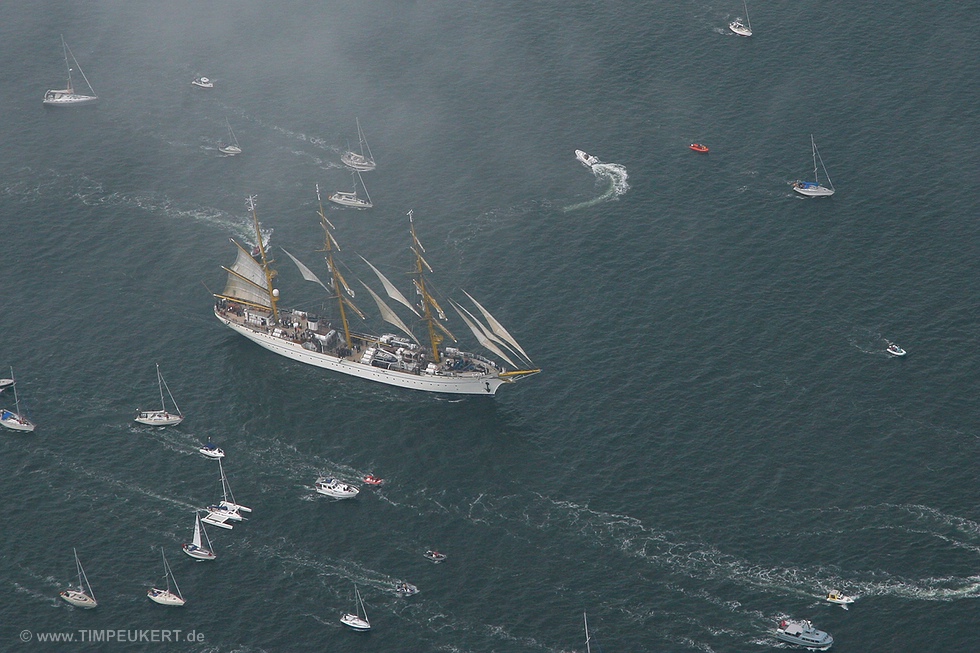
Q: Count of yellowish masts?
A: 3